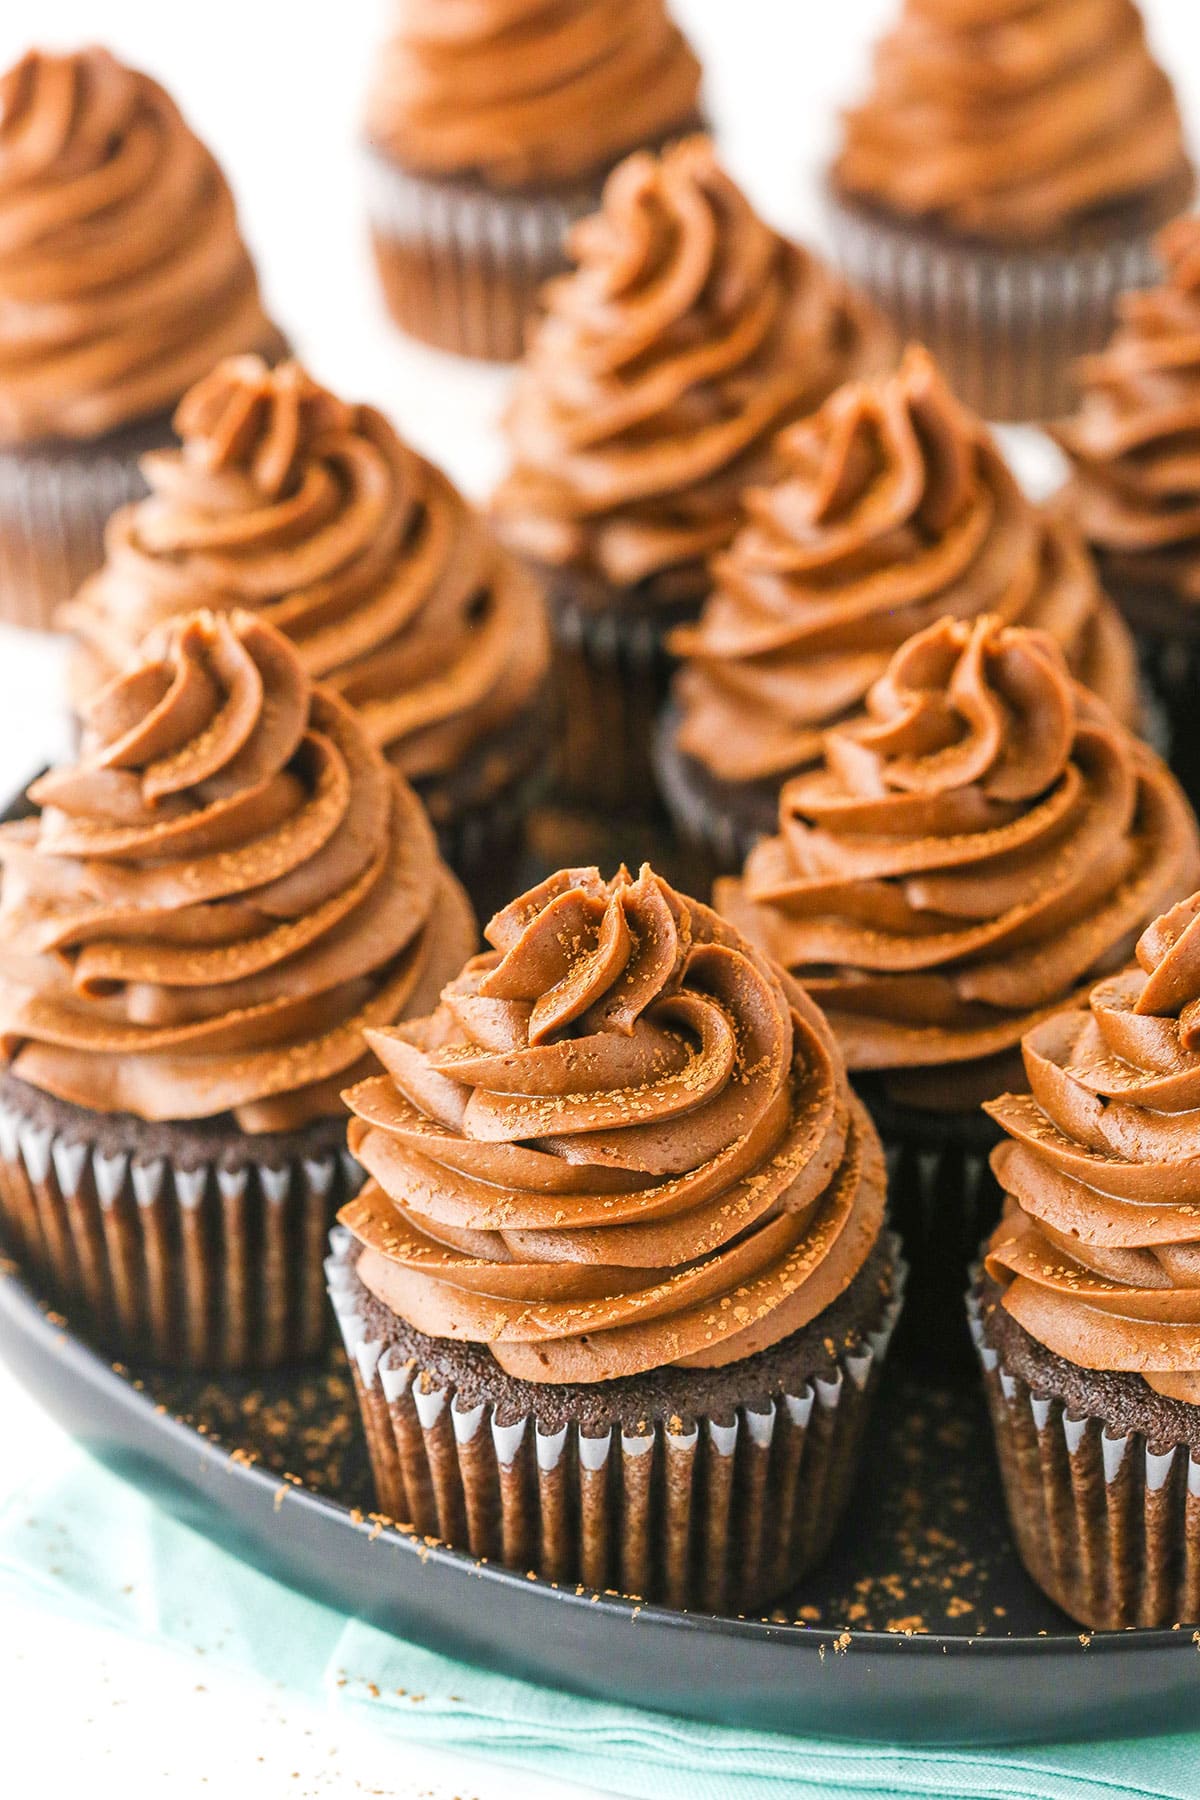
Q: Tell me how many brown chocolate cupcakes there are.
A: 11